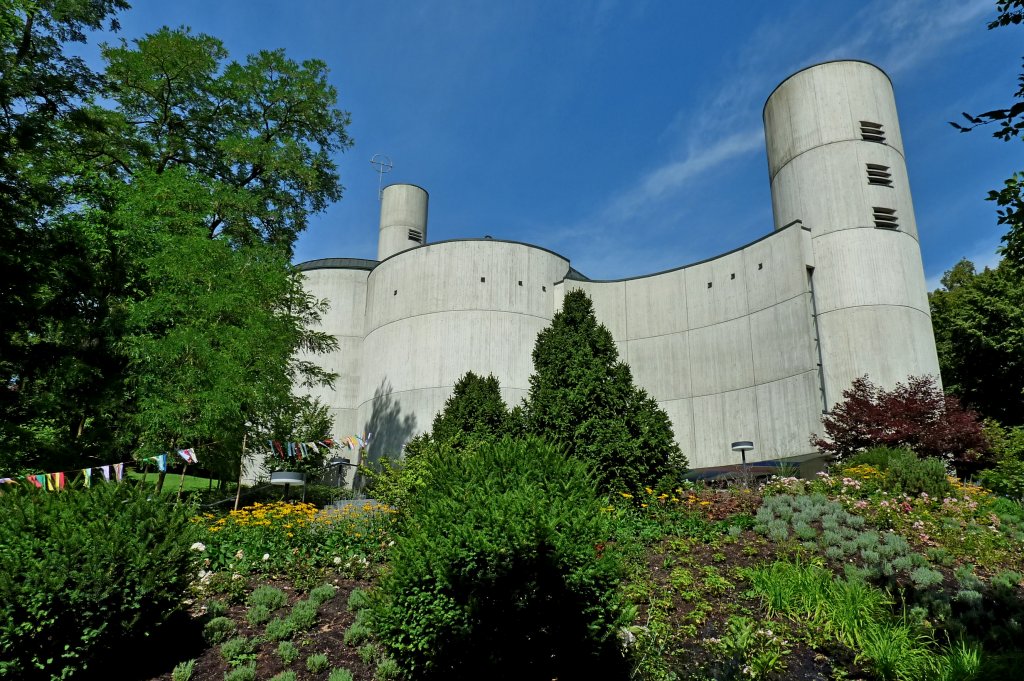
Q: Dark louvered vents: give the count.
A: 4